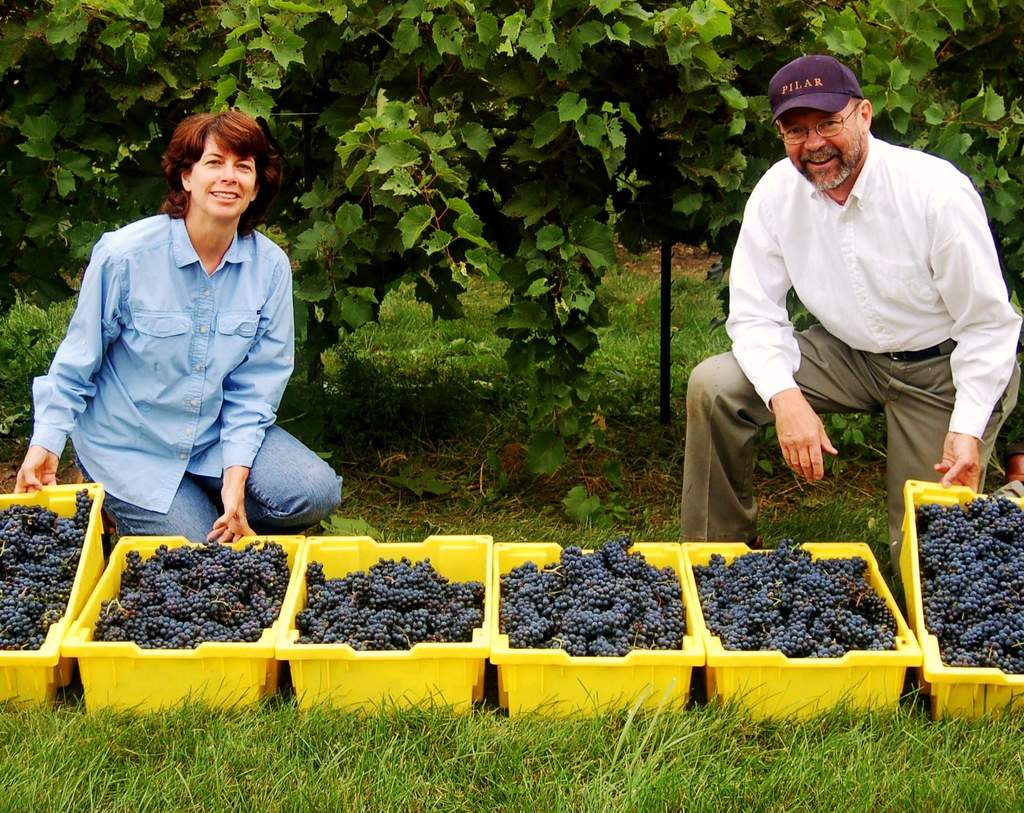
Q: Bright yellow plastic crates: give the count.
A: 6